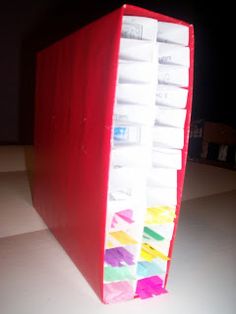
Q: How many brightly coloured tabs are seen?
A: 10